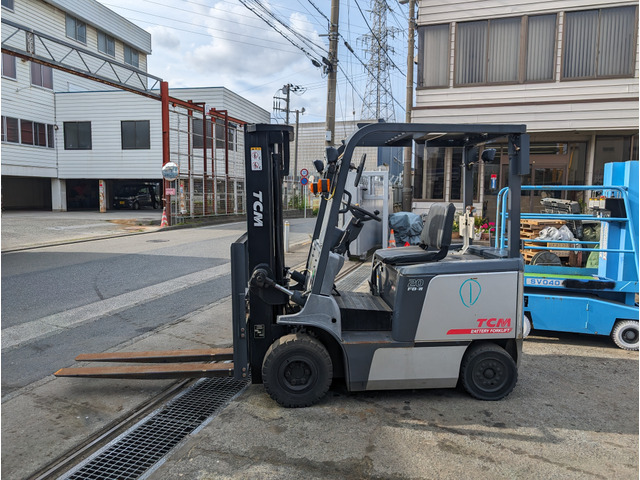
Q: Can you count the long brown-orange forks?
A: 2